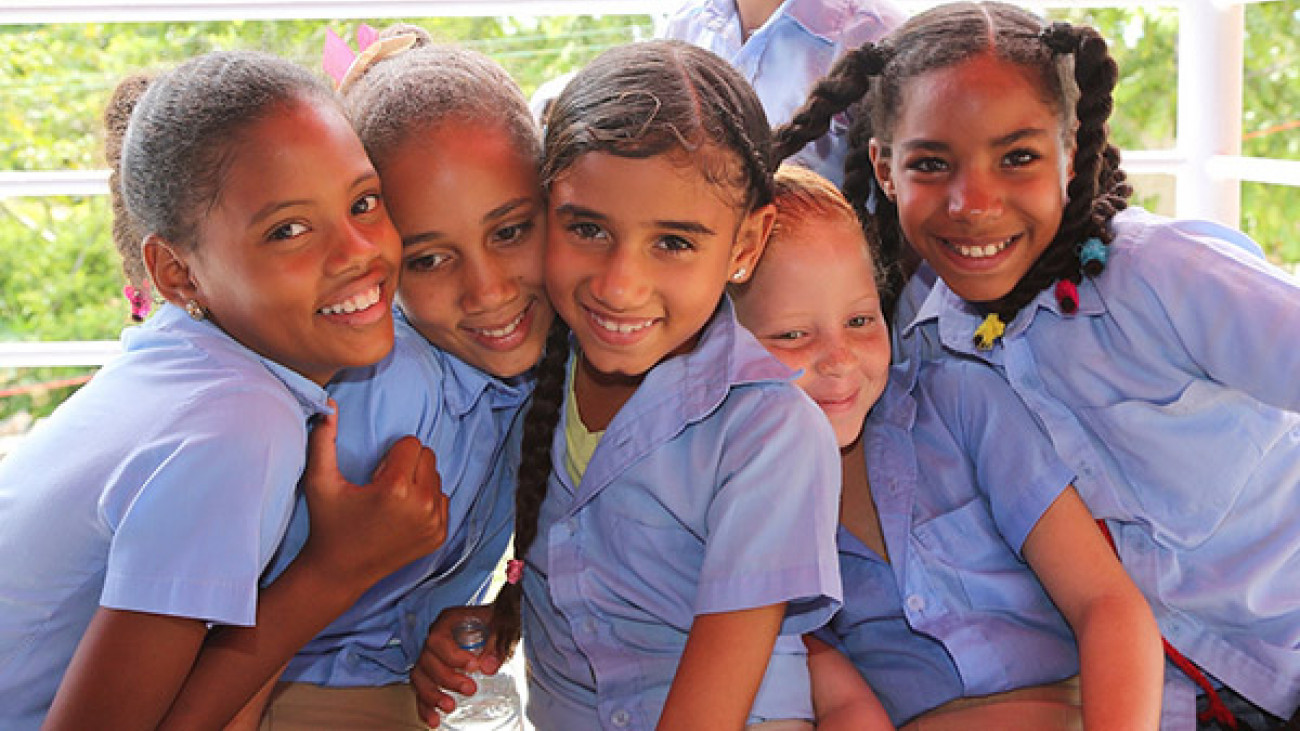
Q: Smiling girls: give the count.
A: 5